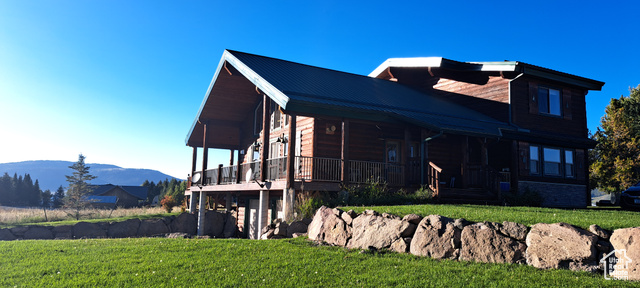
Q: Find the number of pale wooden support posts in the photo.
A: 4